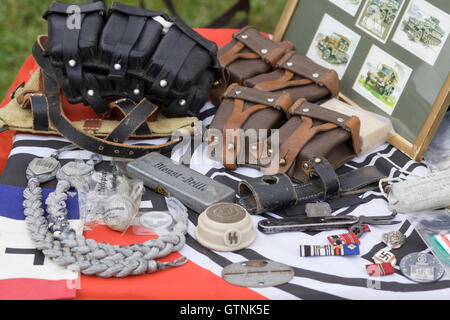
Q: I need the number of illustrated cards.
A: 5